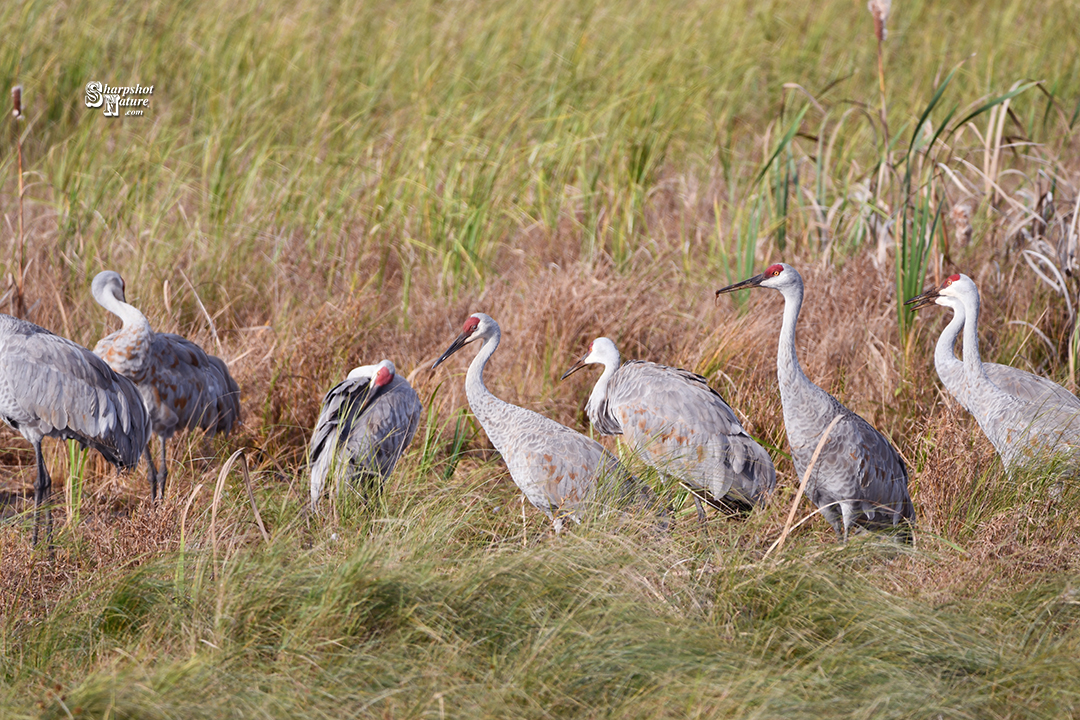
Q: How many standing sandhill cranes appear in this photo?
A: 8